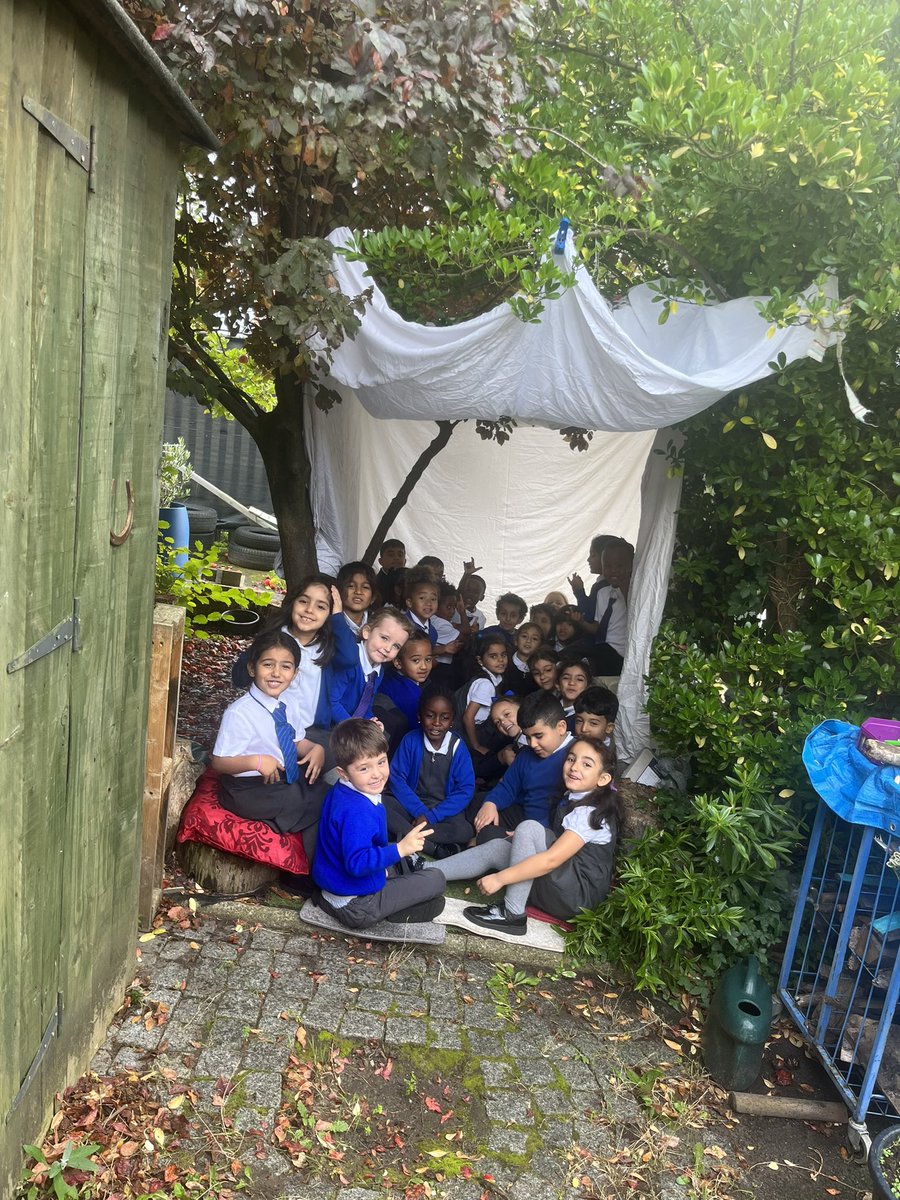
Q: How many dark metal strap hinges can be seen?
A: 3